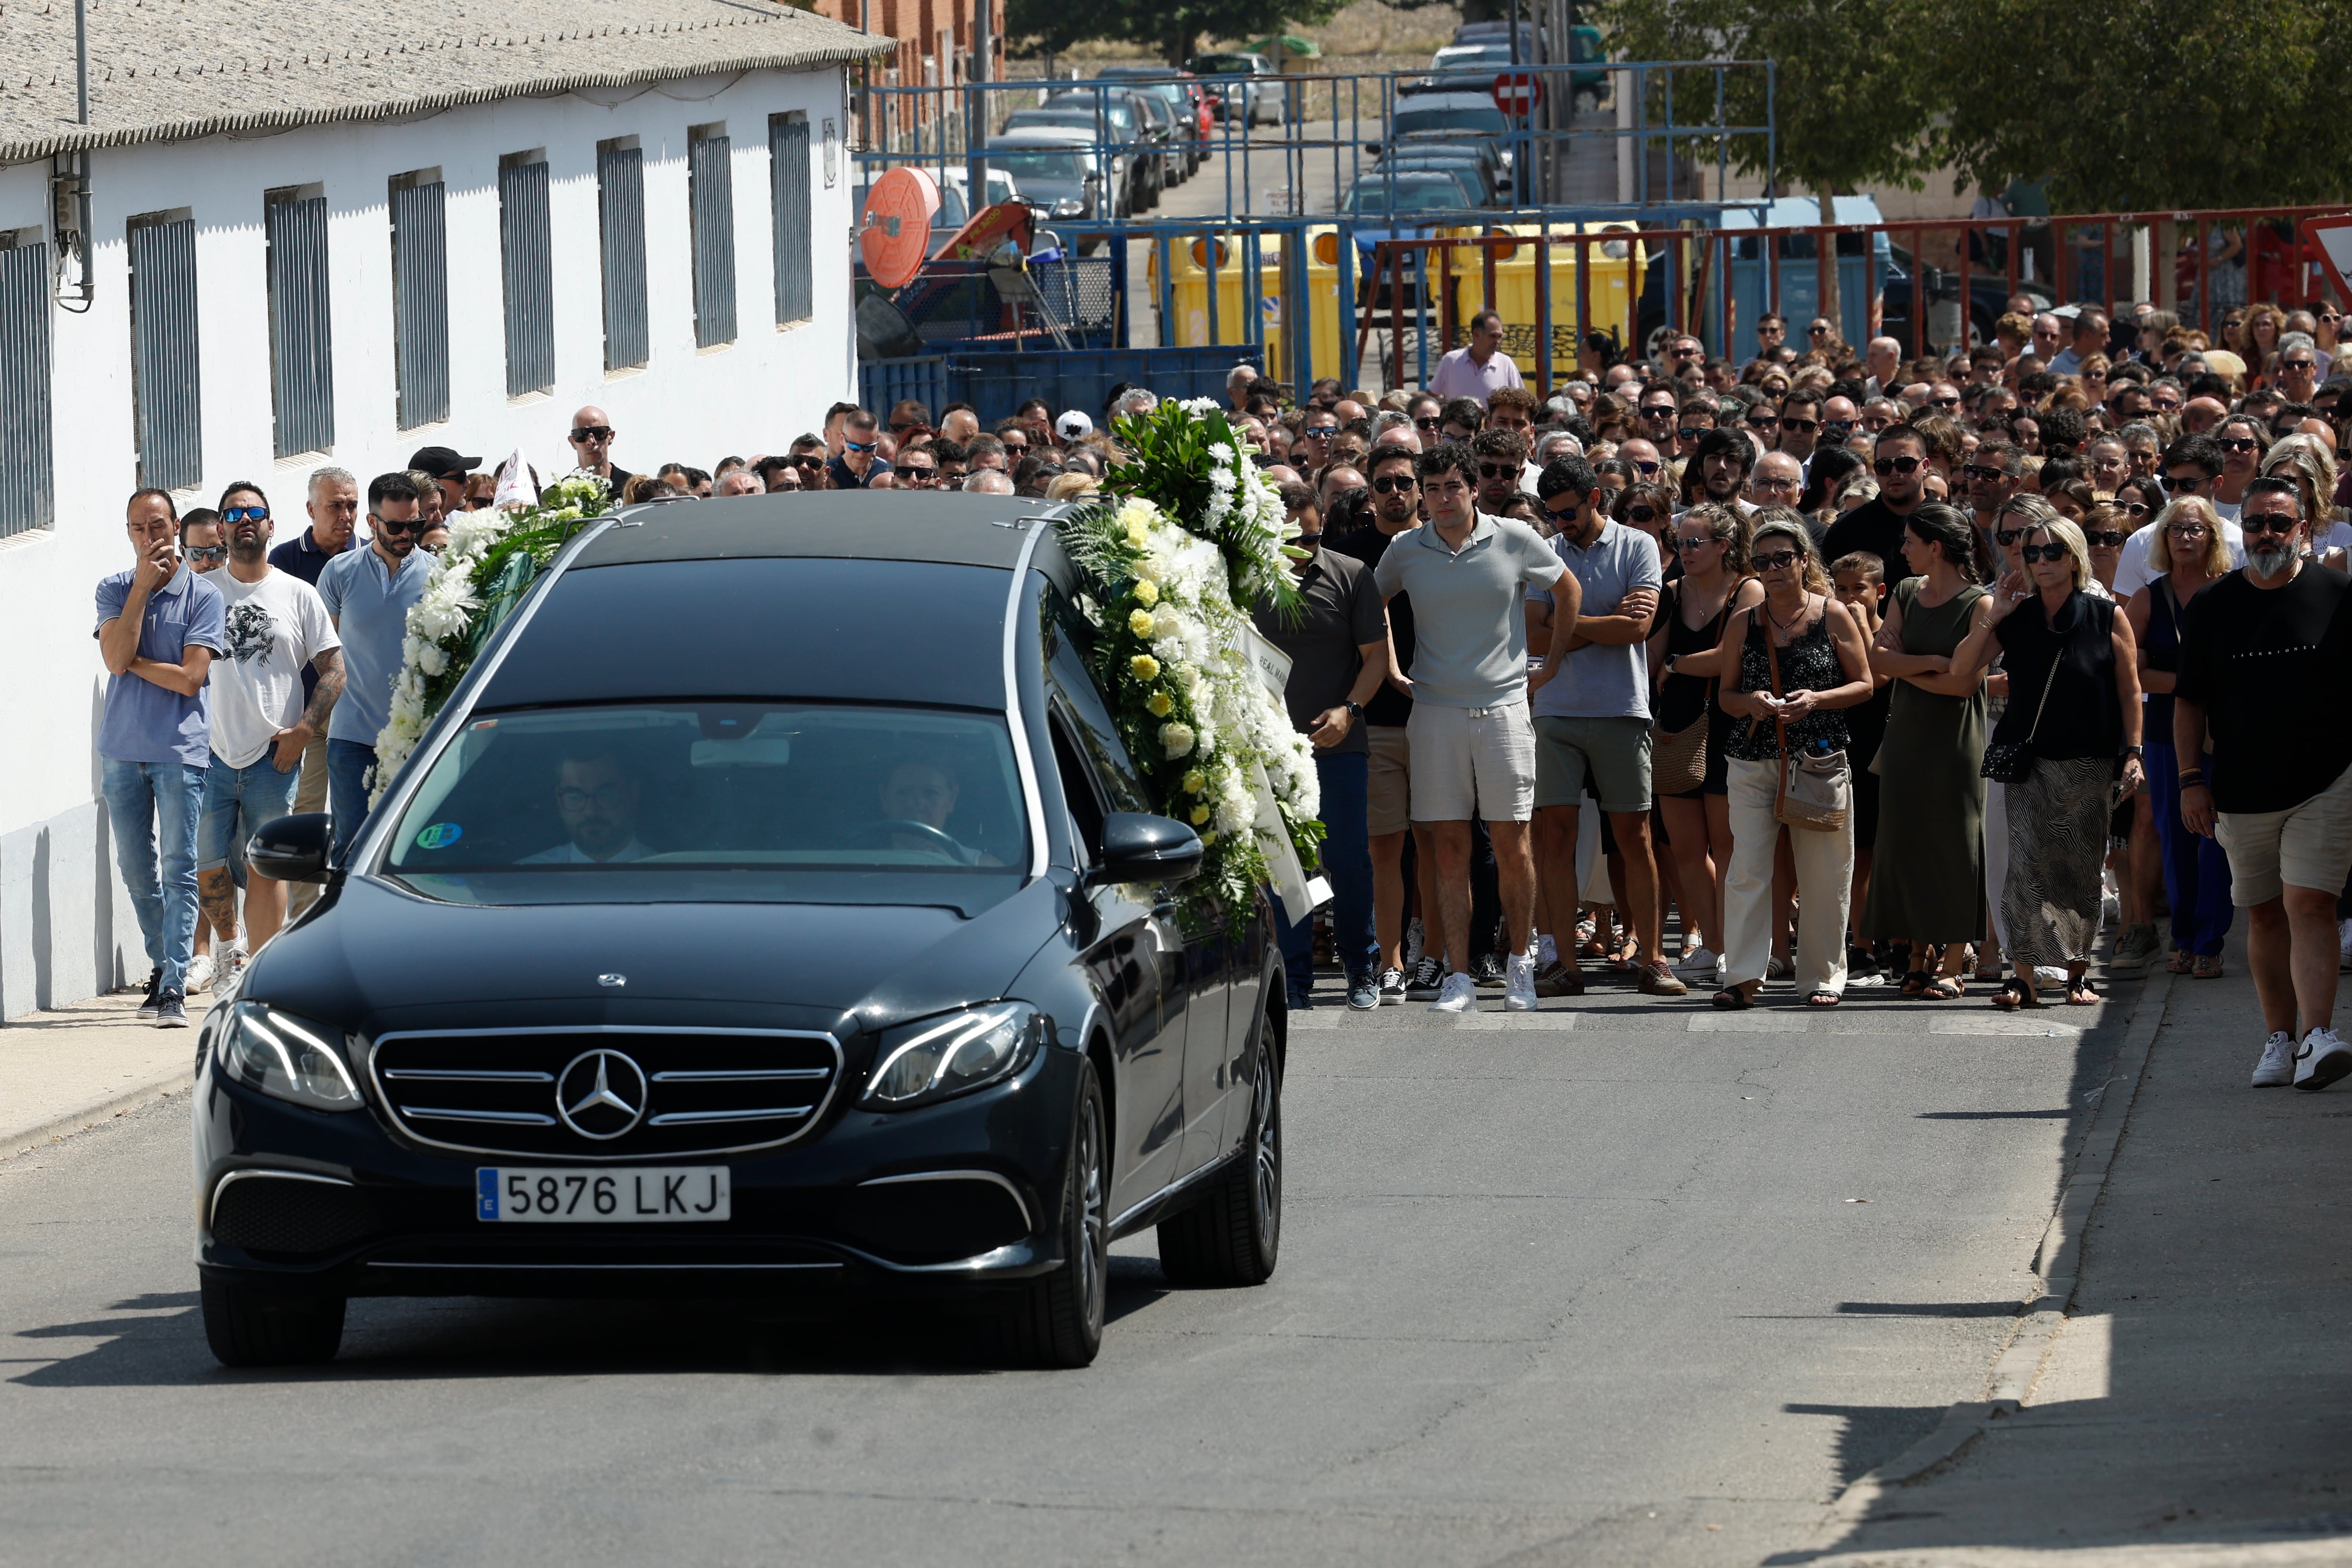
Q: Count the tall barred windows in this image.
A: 8